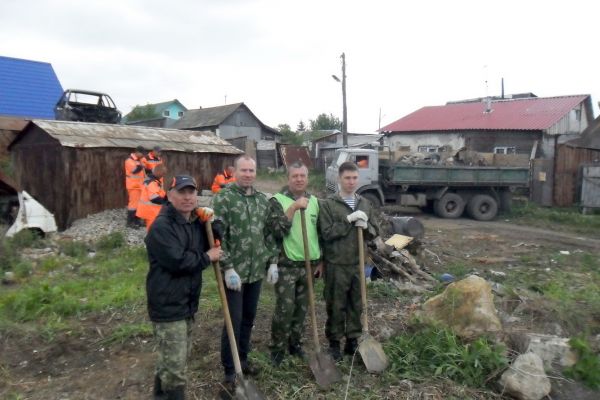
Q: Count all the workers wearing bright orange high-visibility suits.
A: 4